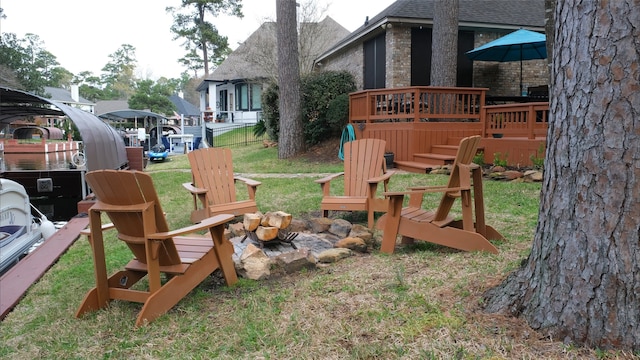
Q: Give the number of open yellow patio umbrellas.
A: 0